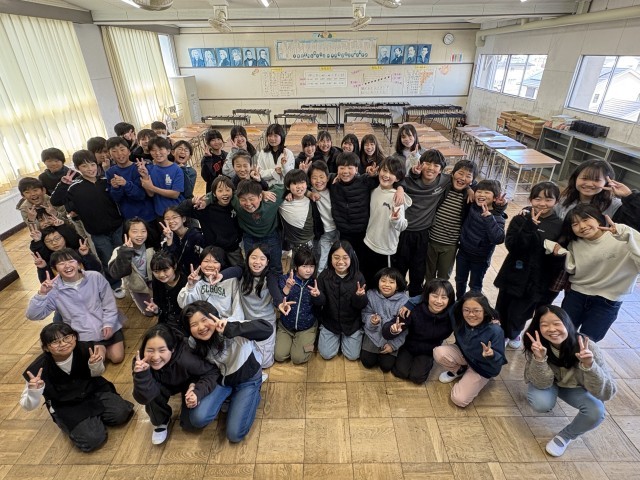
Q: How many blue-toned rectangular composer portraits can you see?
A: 10